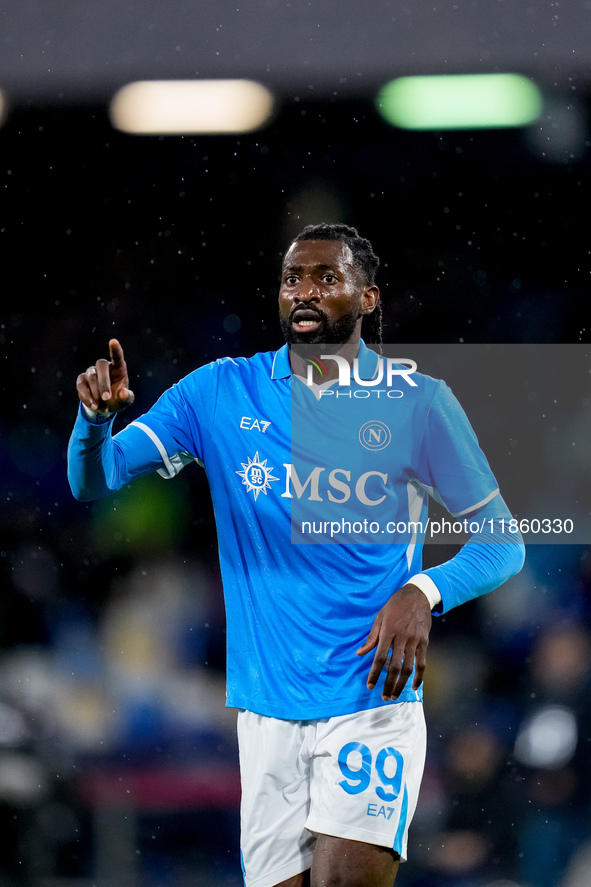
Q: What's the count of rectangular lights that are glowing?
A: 2